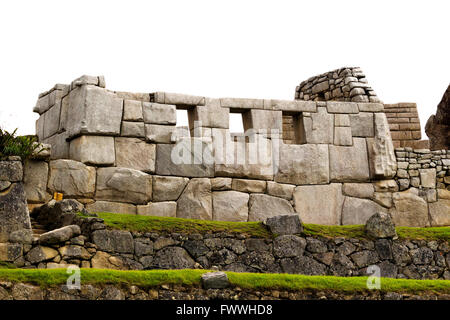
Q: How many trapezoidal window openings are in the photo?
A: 3